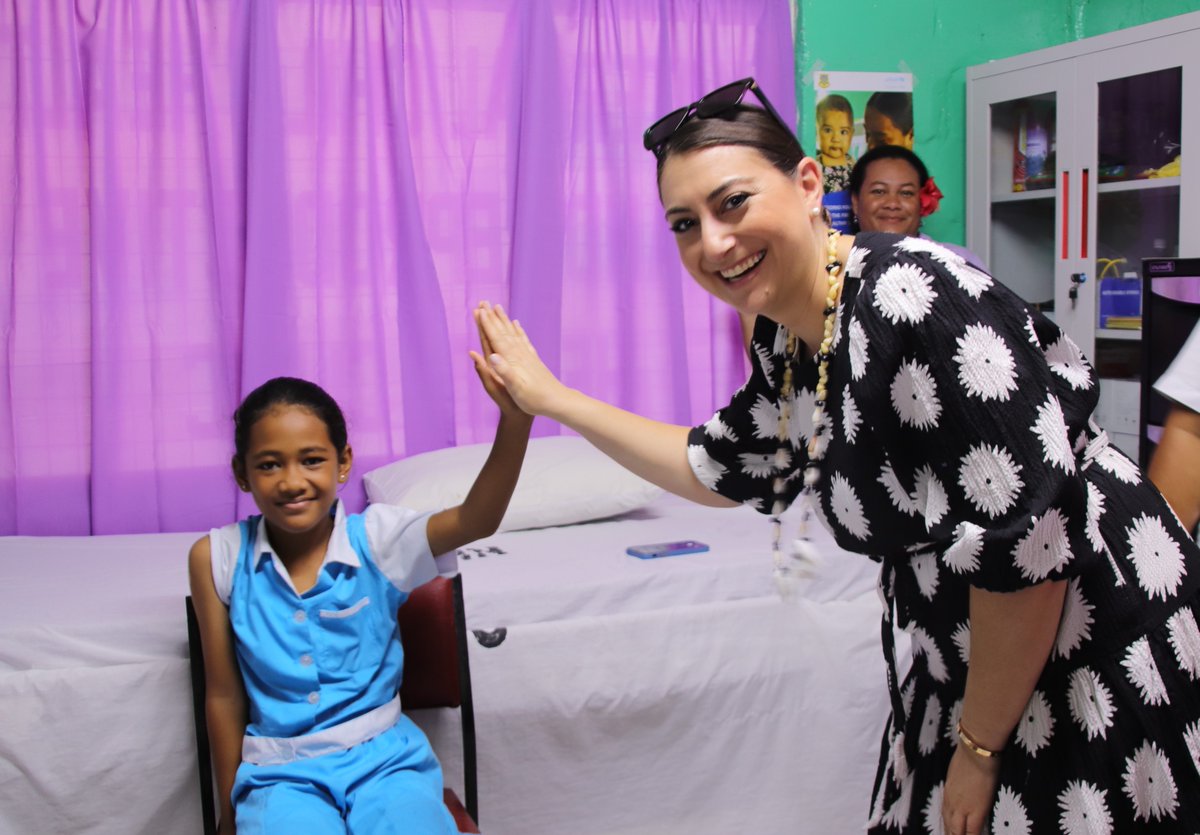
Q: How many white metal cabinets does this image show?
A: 1